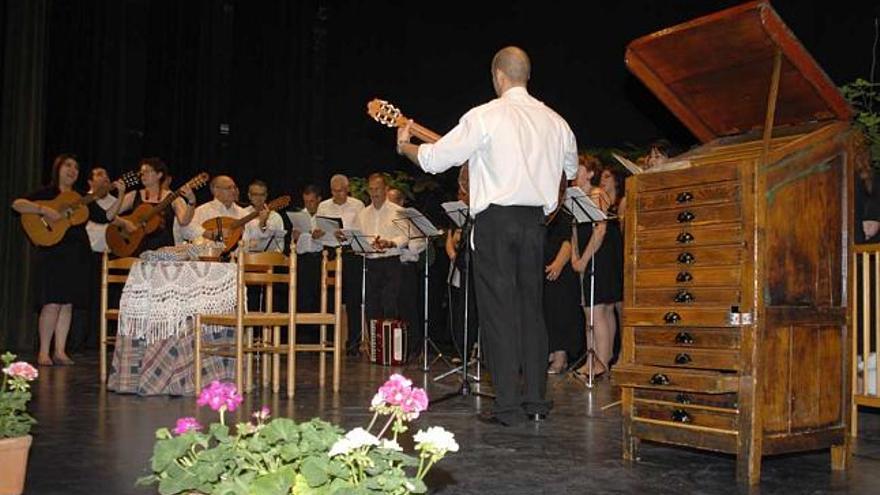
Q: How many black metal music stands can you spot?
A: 5